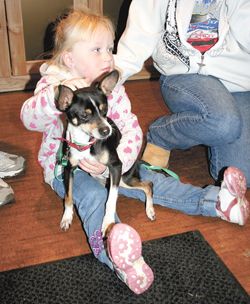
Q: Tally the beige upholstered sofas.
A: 0